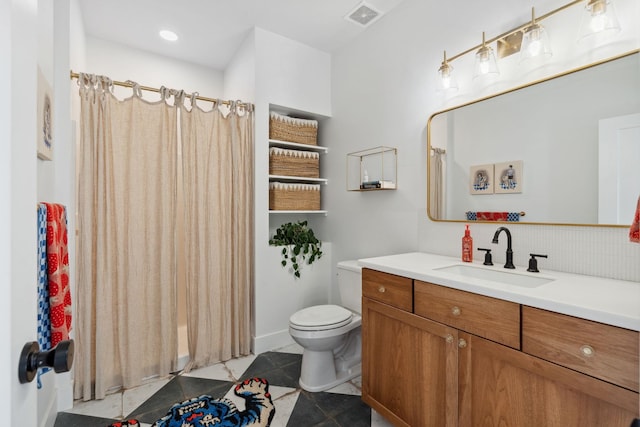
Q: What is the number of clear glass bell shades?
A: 4